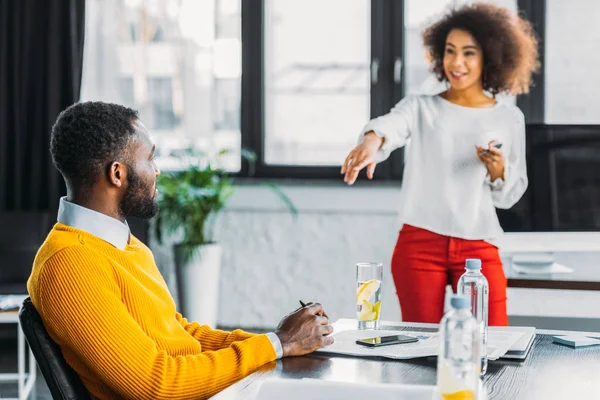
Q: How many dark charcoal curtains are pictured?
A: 1